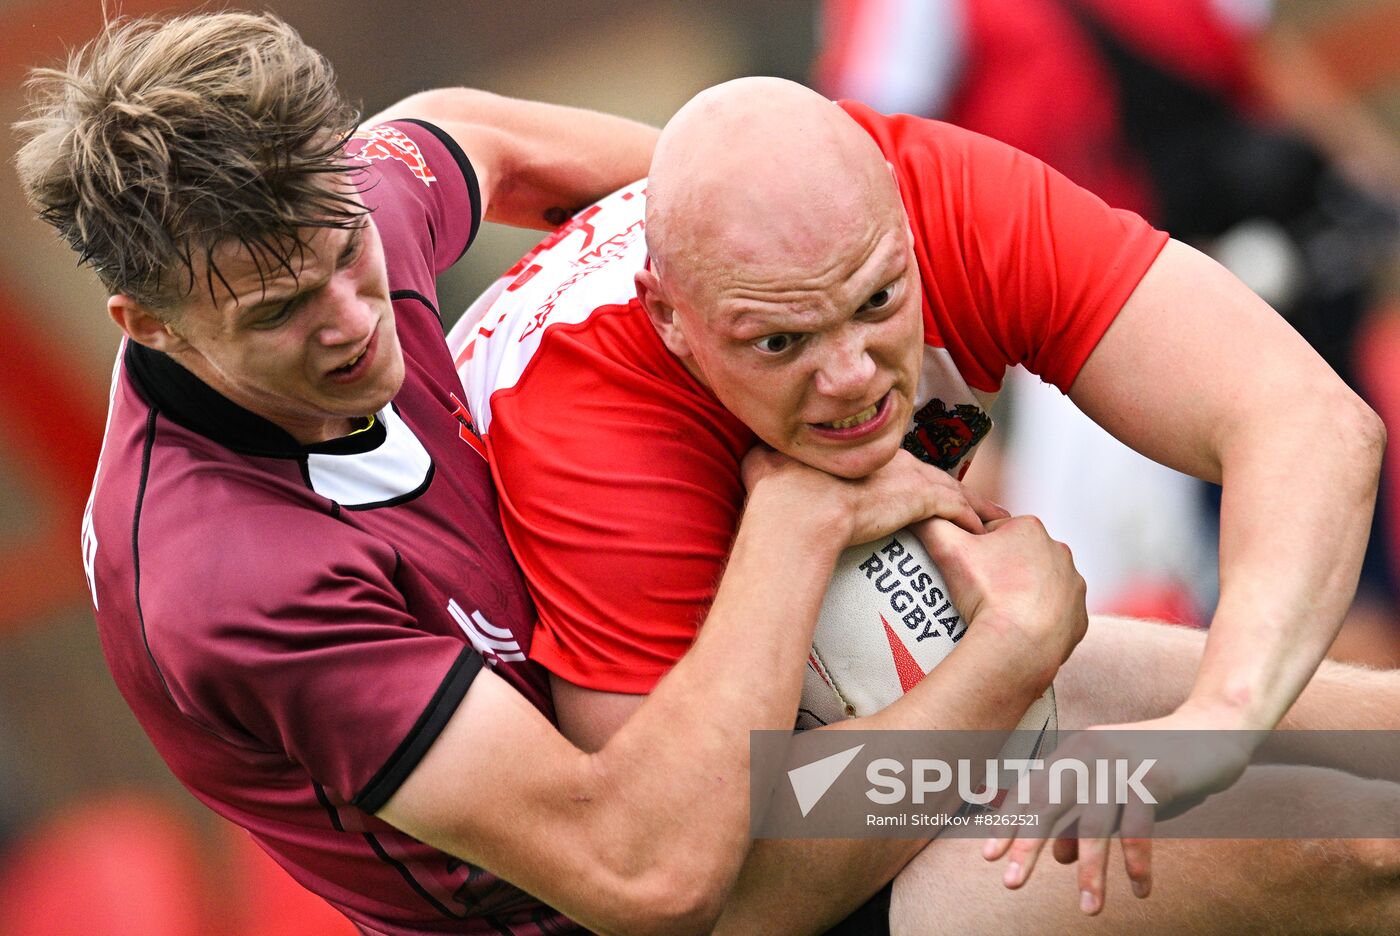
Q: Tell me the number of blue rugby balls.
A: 0